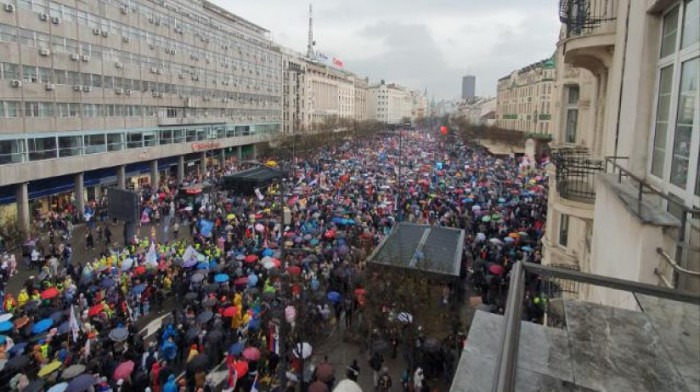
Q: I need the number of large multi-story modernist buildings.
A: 1